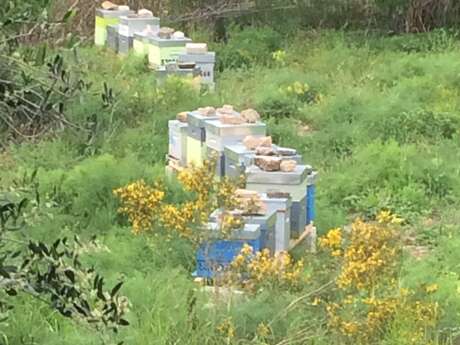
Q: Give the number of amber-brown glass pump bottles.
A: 0